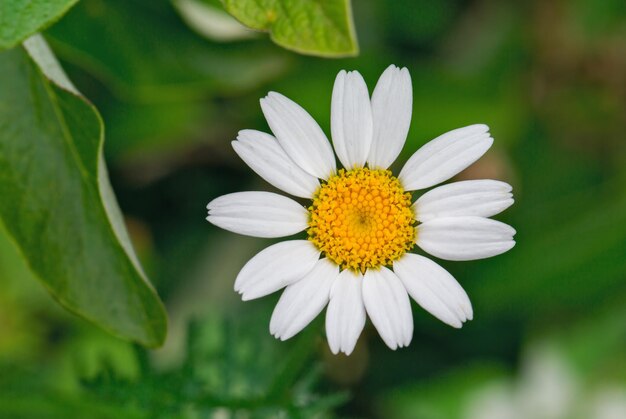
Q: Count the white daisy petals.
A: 13